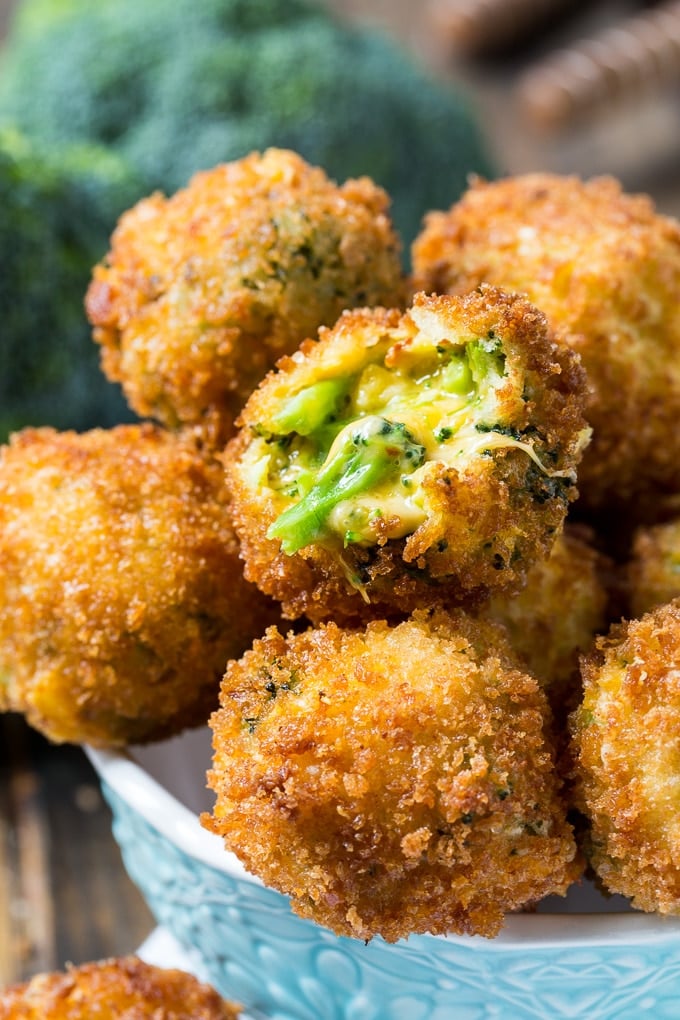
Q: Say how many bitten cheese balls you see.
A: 1